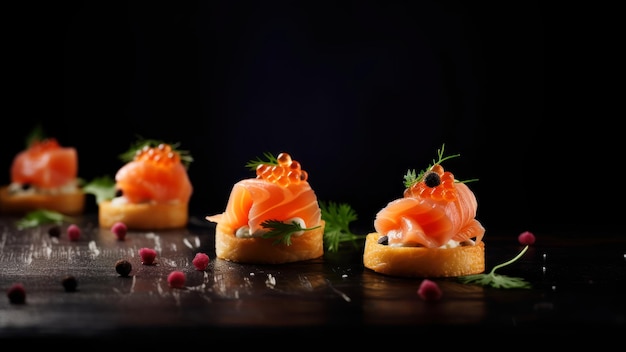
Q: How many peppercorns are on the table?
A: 11